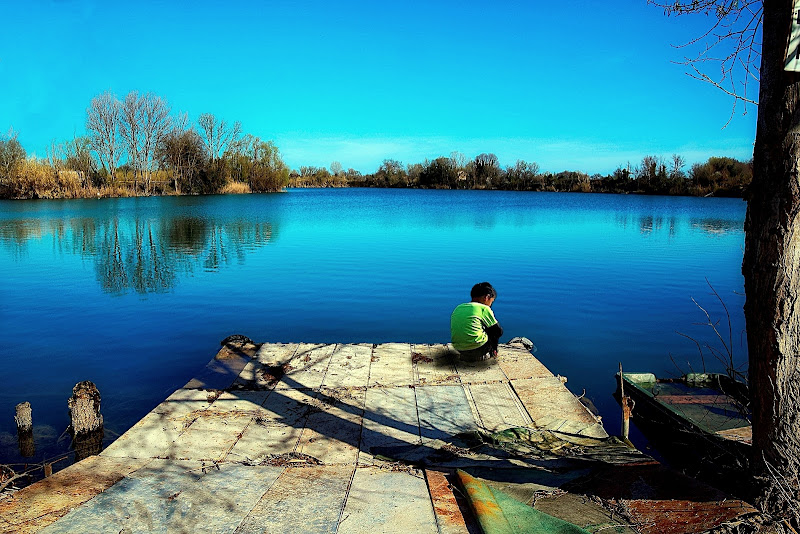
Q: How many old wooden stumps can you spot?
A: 2